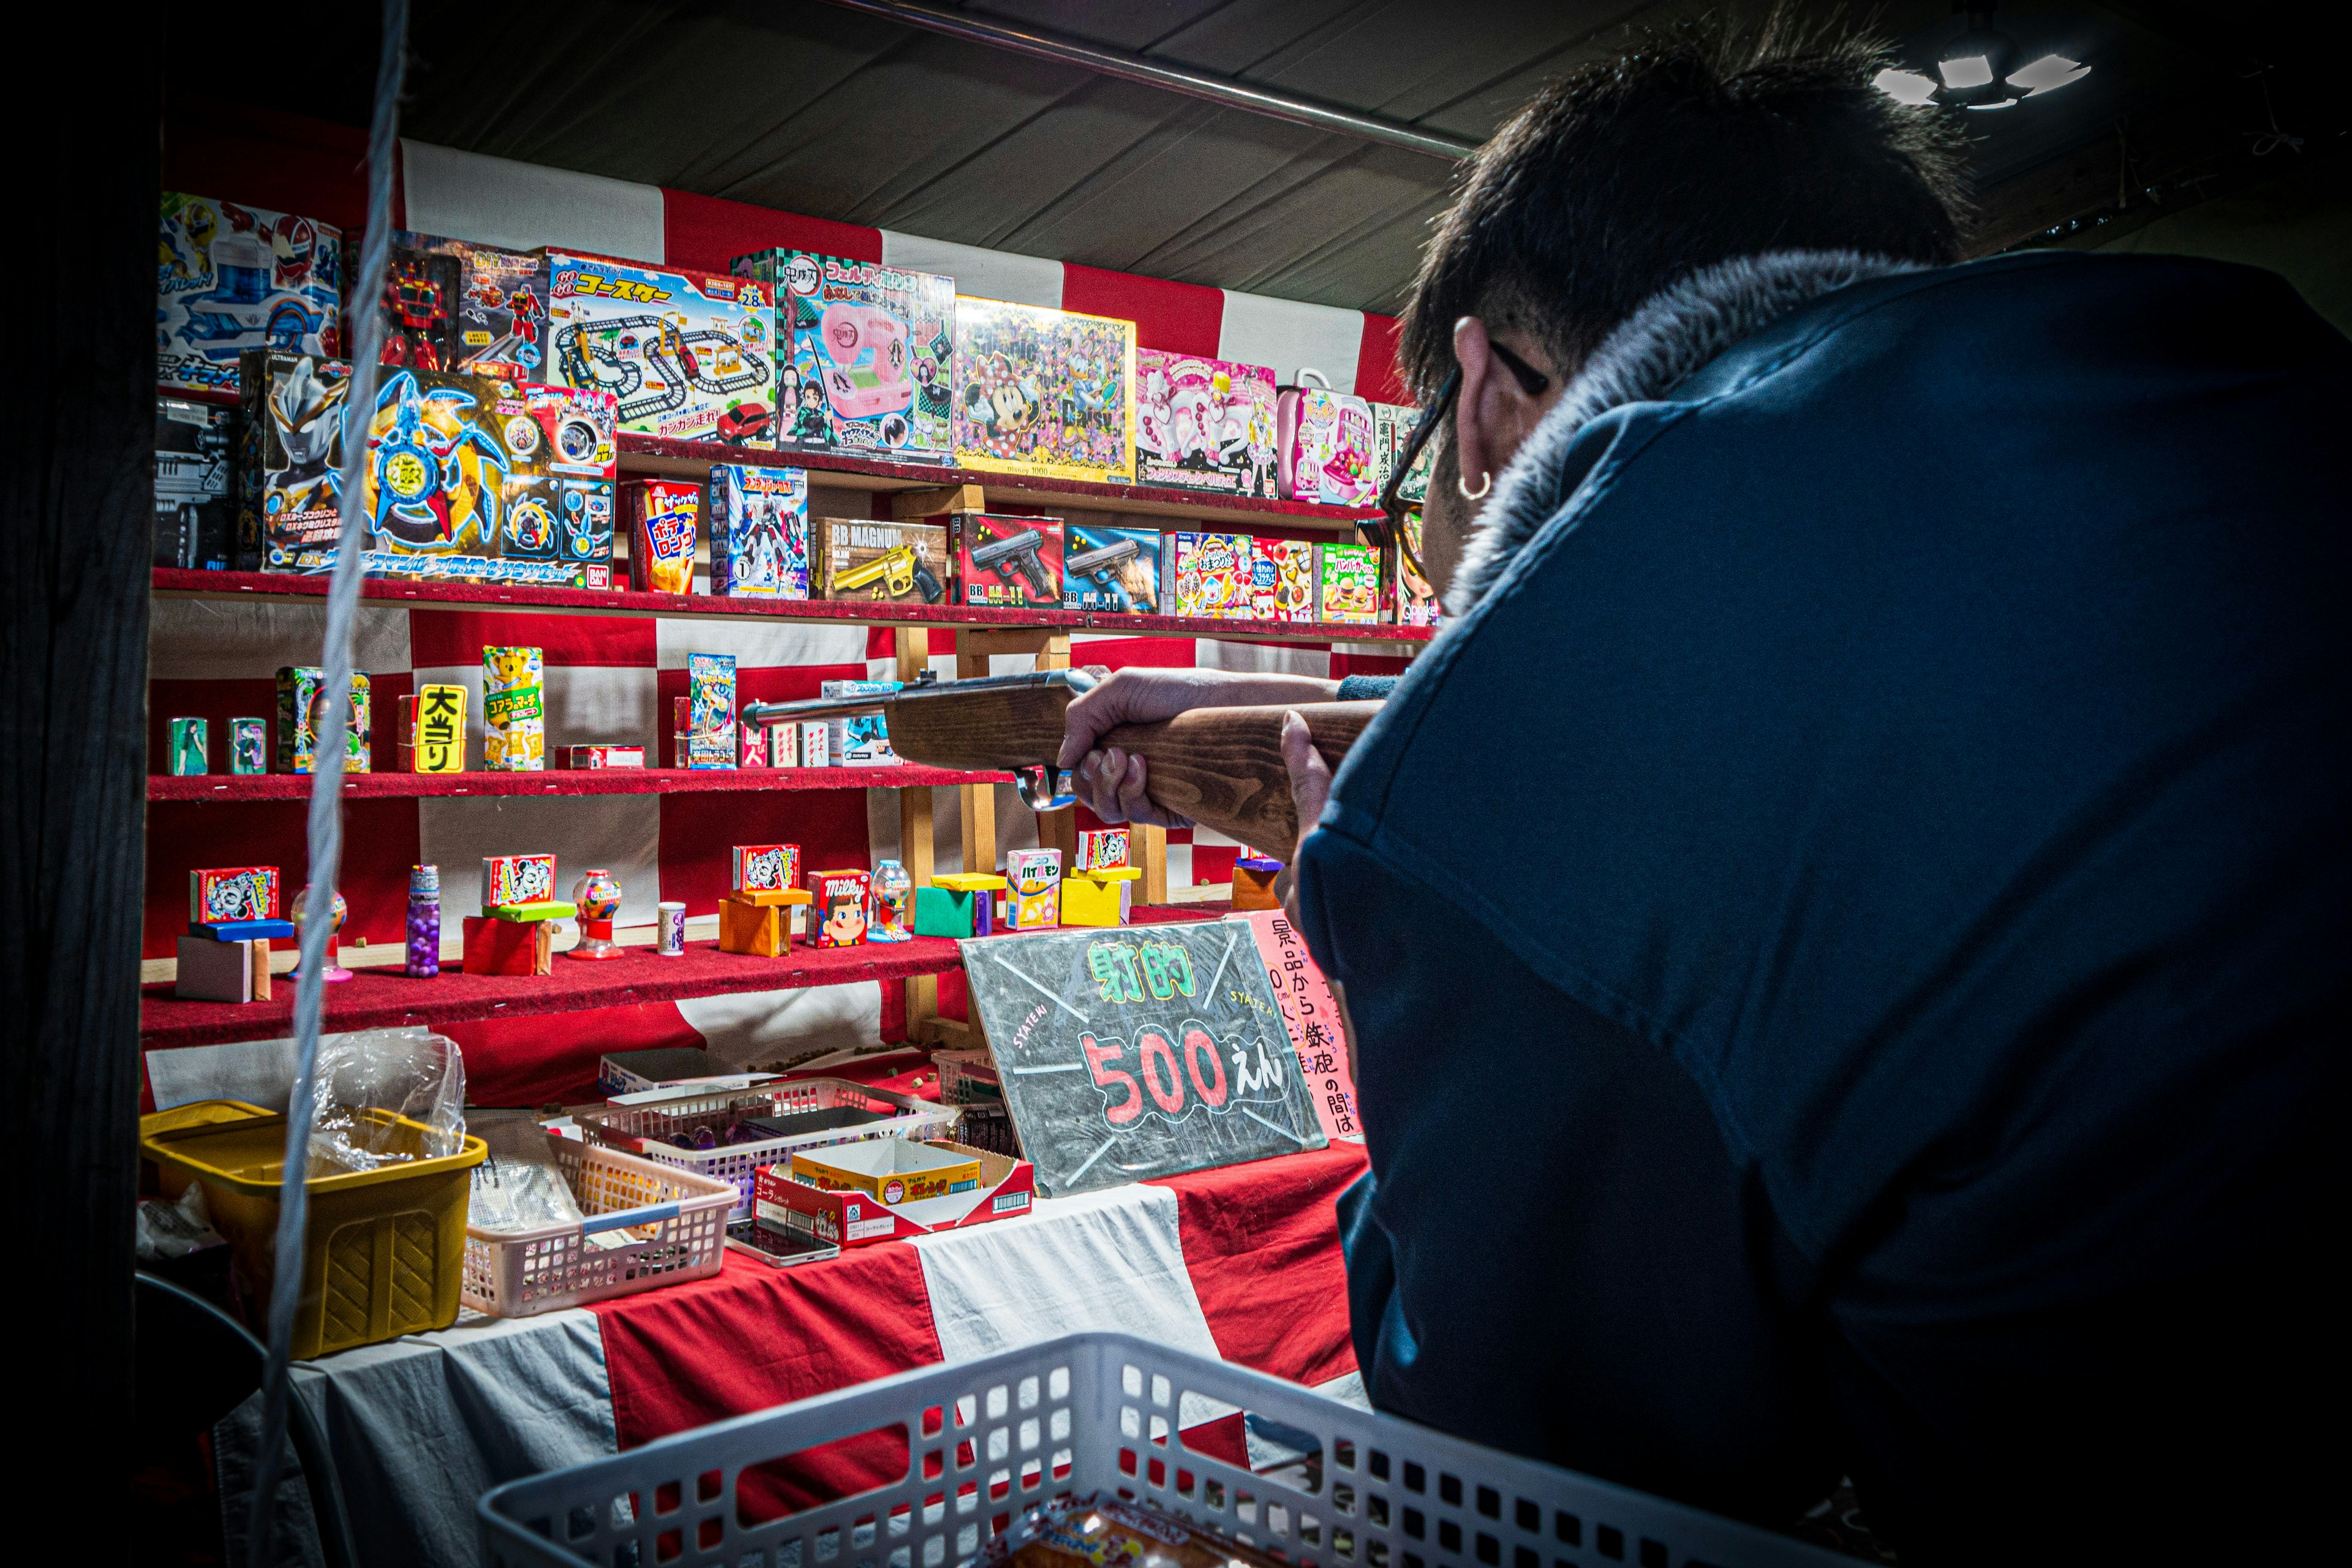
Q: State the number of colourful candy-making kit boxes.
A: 3